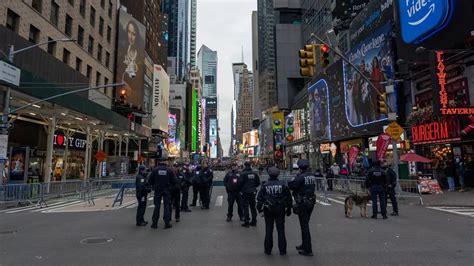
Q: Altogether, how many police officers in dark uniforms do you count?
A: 12